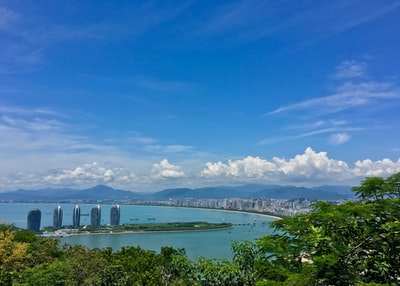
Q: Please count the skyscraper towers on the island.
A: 5